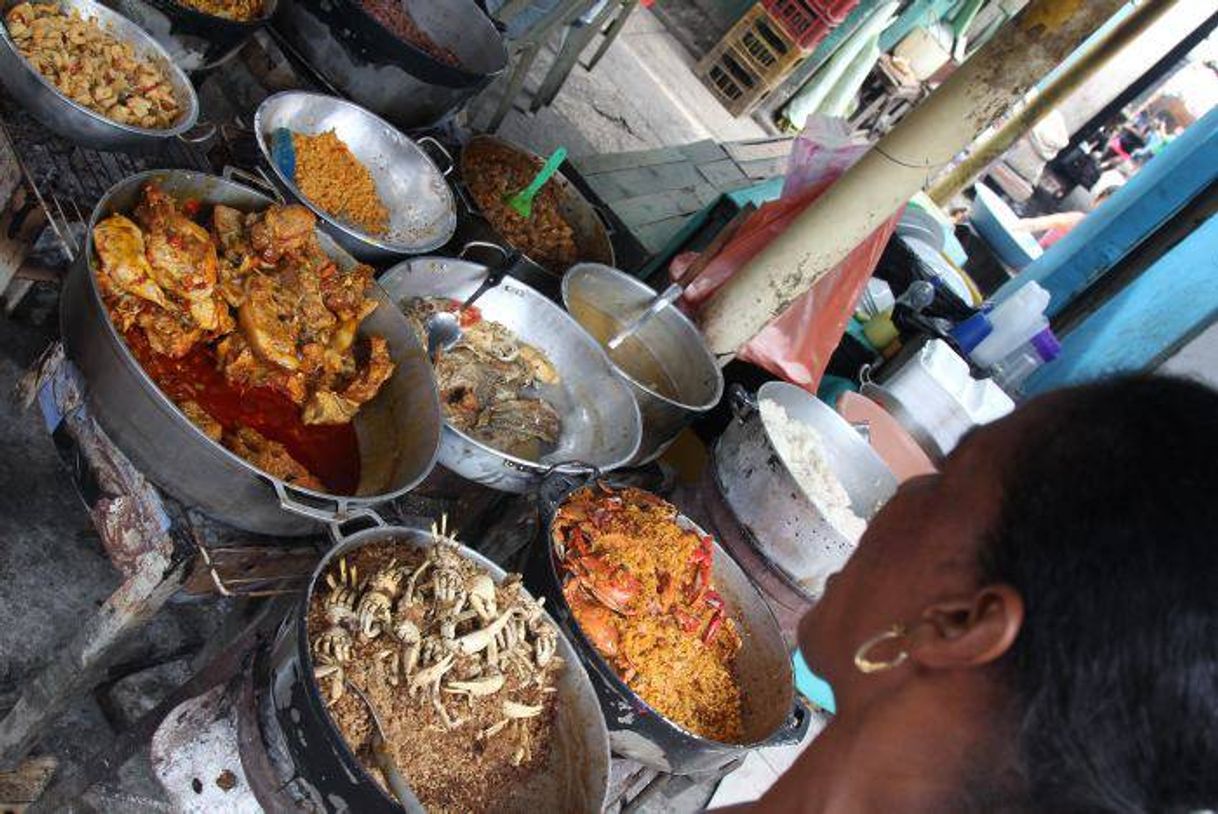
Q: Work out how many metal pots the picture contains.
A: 11